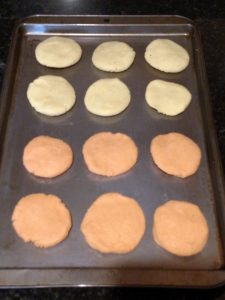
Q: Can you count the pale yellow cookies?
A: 6